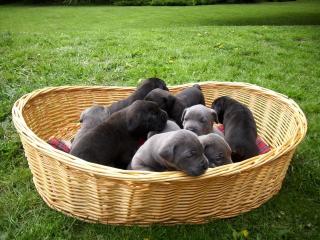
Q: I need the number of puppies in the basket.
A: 9